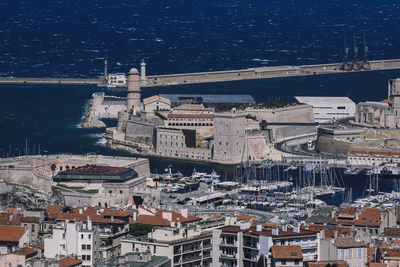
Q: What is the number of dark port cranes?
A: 3